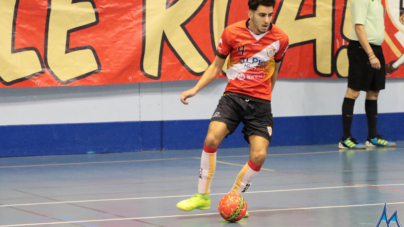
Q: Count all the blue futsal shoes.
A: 2